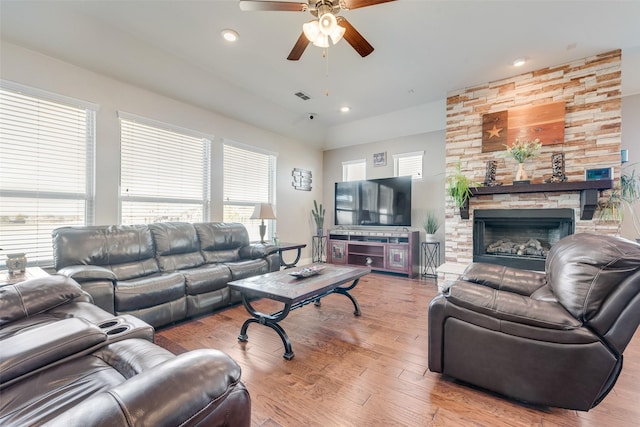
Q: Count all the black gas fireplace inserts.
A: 1